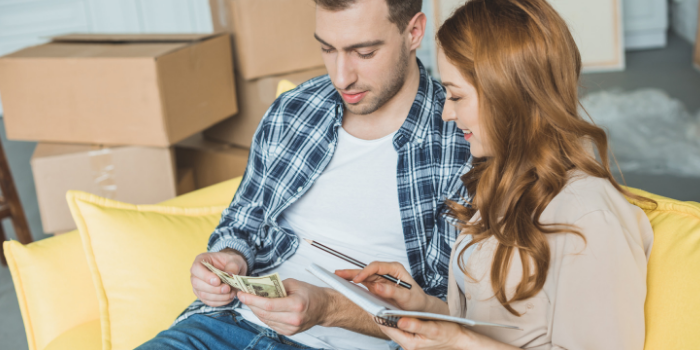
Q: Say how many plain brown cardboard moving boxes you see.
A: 5